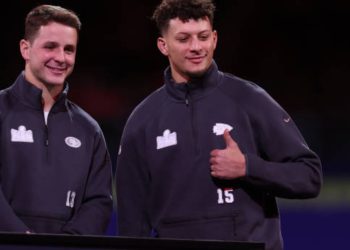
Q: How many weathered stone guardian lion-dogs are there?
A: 0